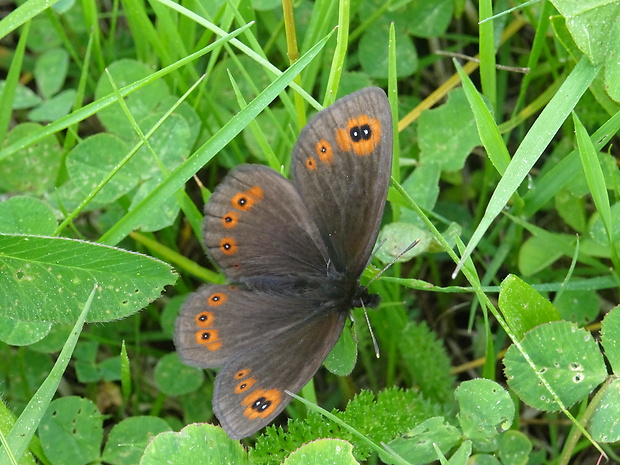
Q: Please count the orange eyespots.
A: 12